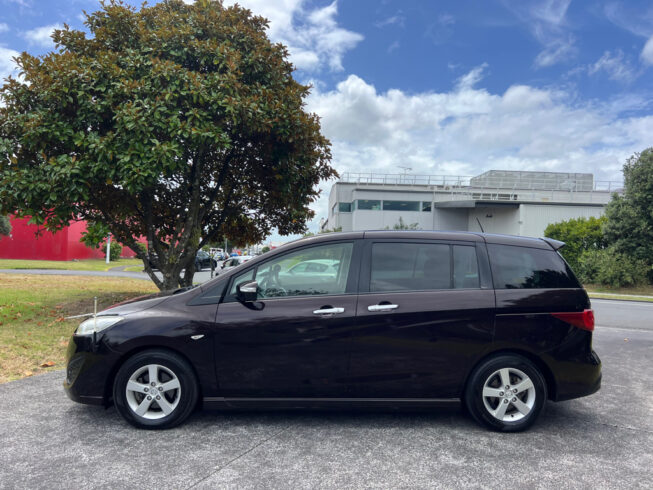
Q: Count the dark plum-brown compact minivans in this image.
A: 1